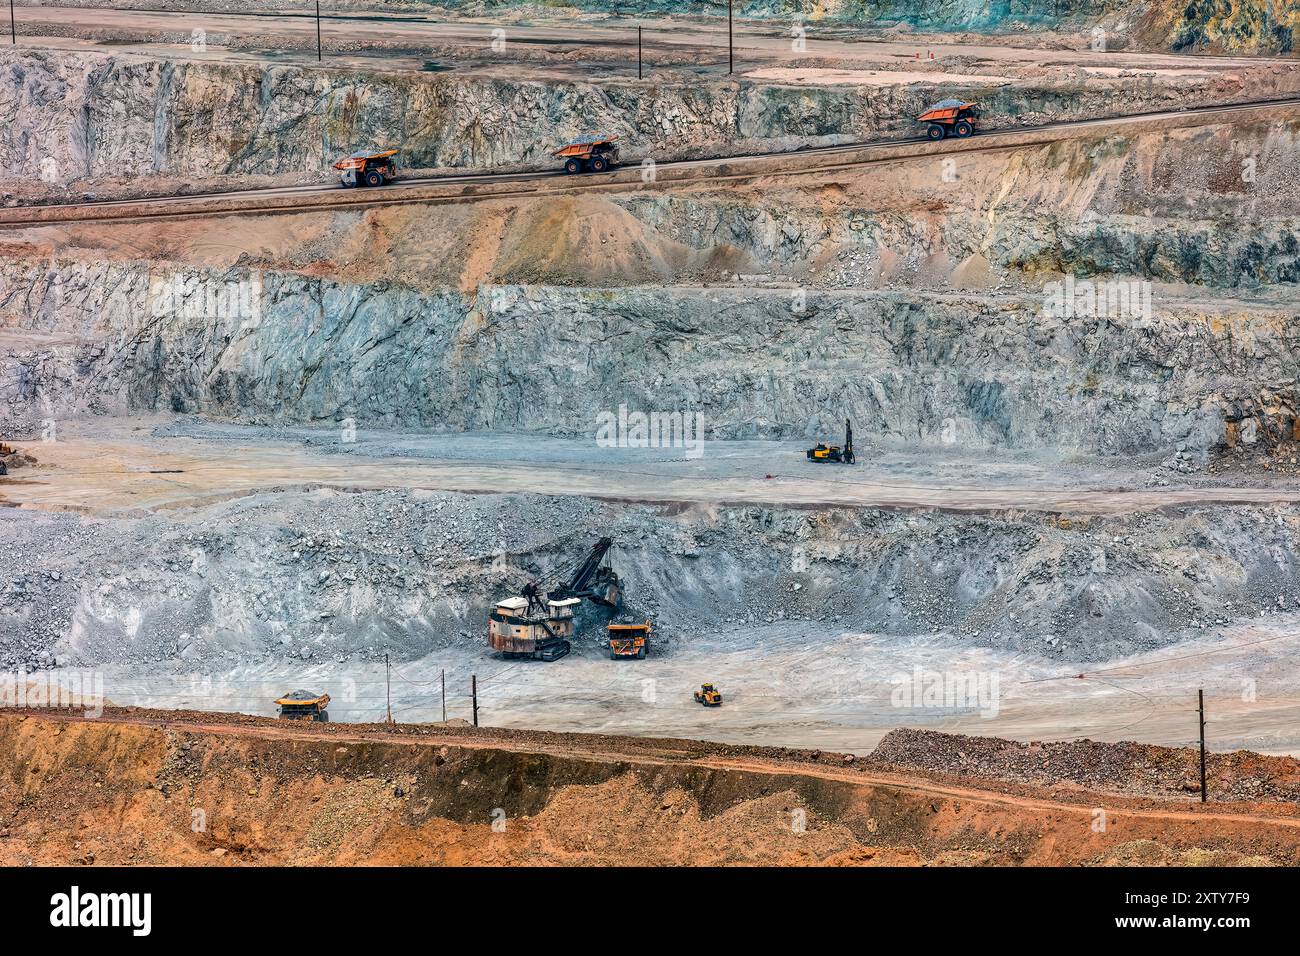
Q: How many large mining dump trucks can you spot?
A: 5